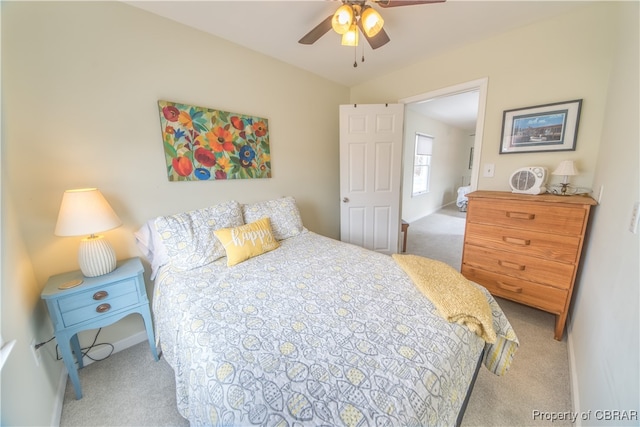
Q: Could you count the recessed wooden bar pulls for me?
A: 4